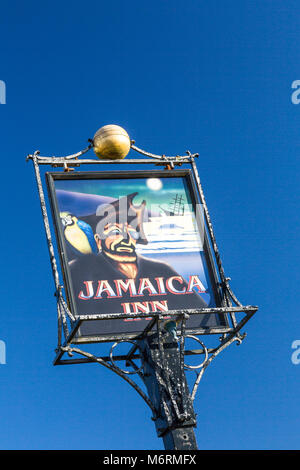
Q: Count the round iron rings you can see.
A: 2